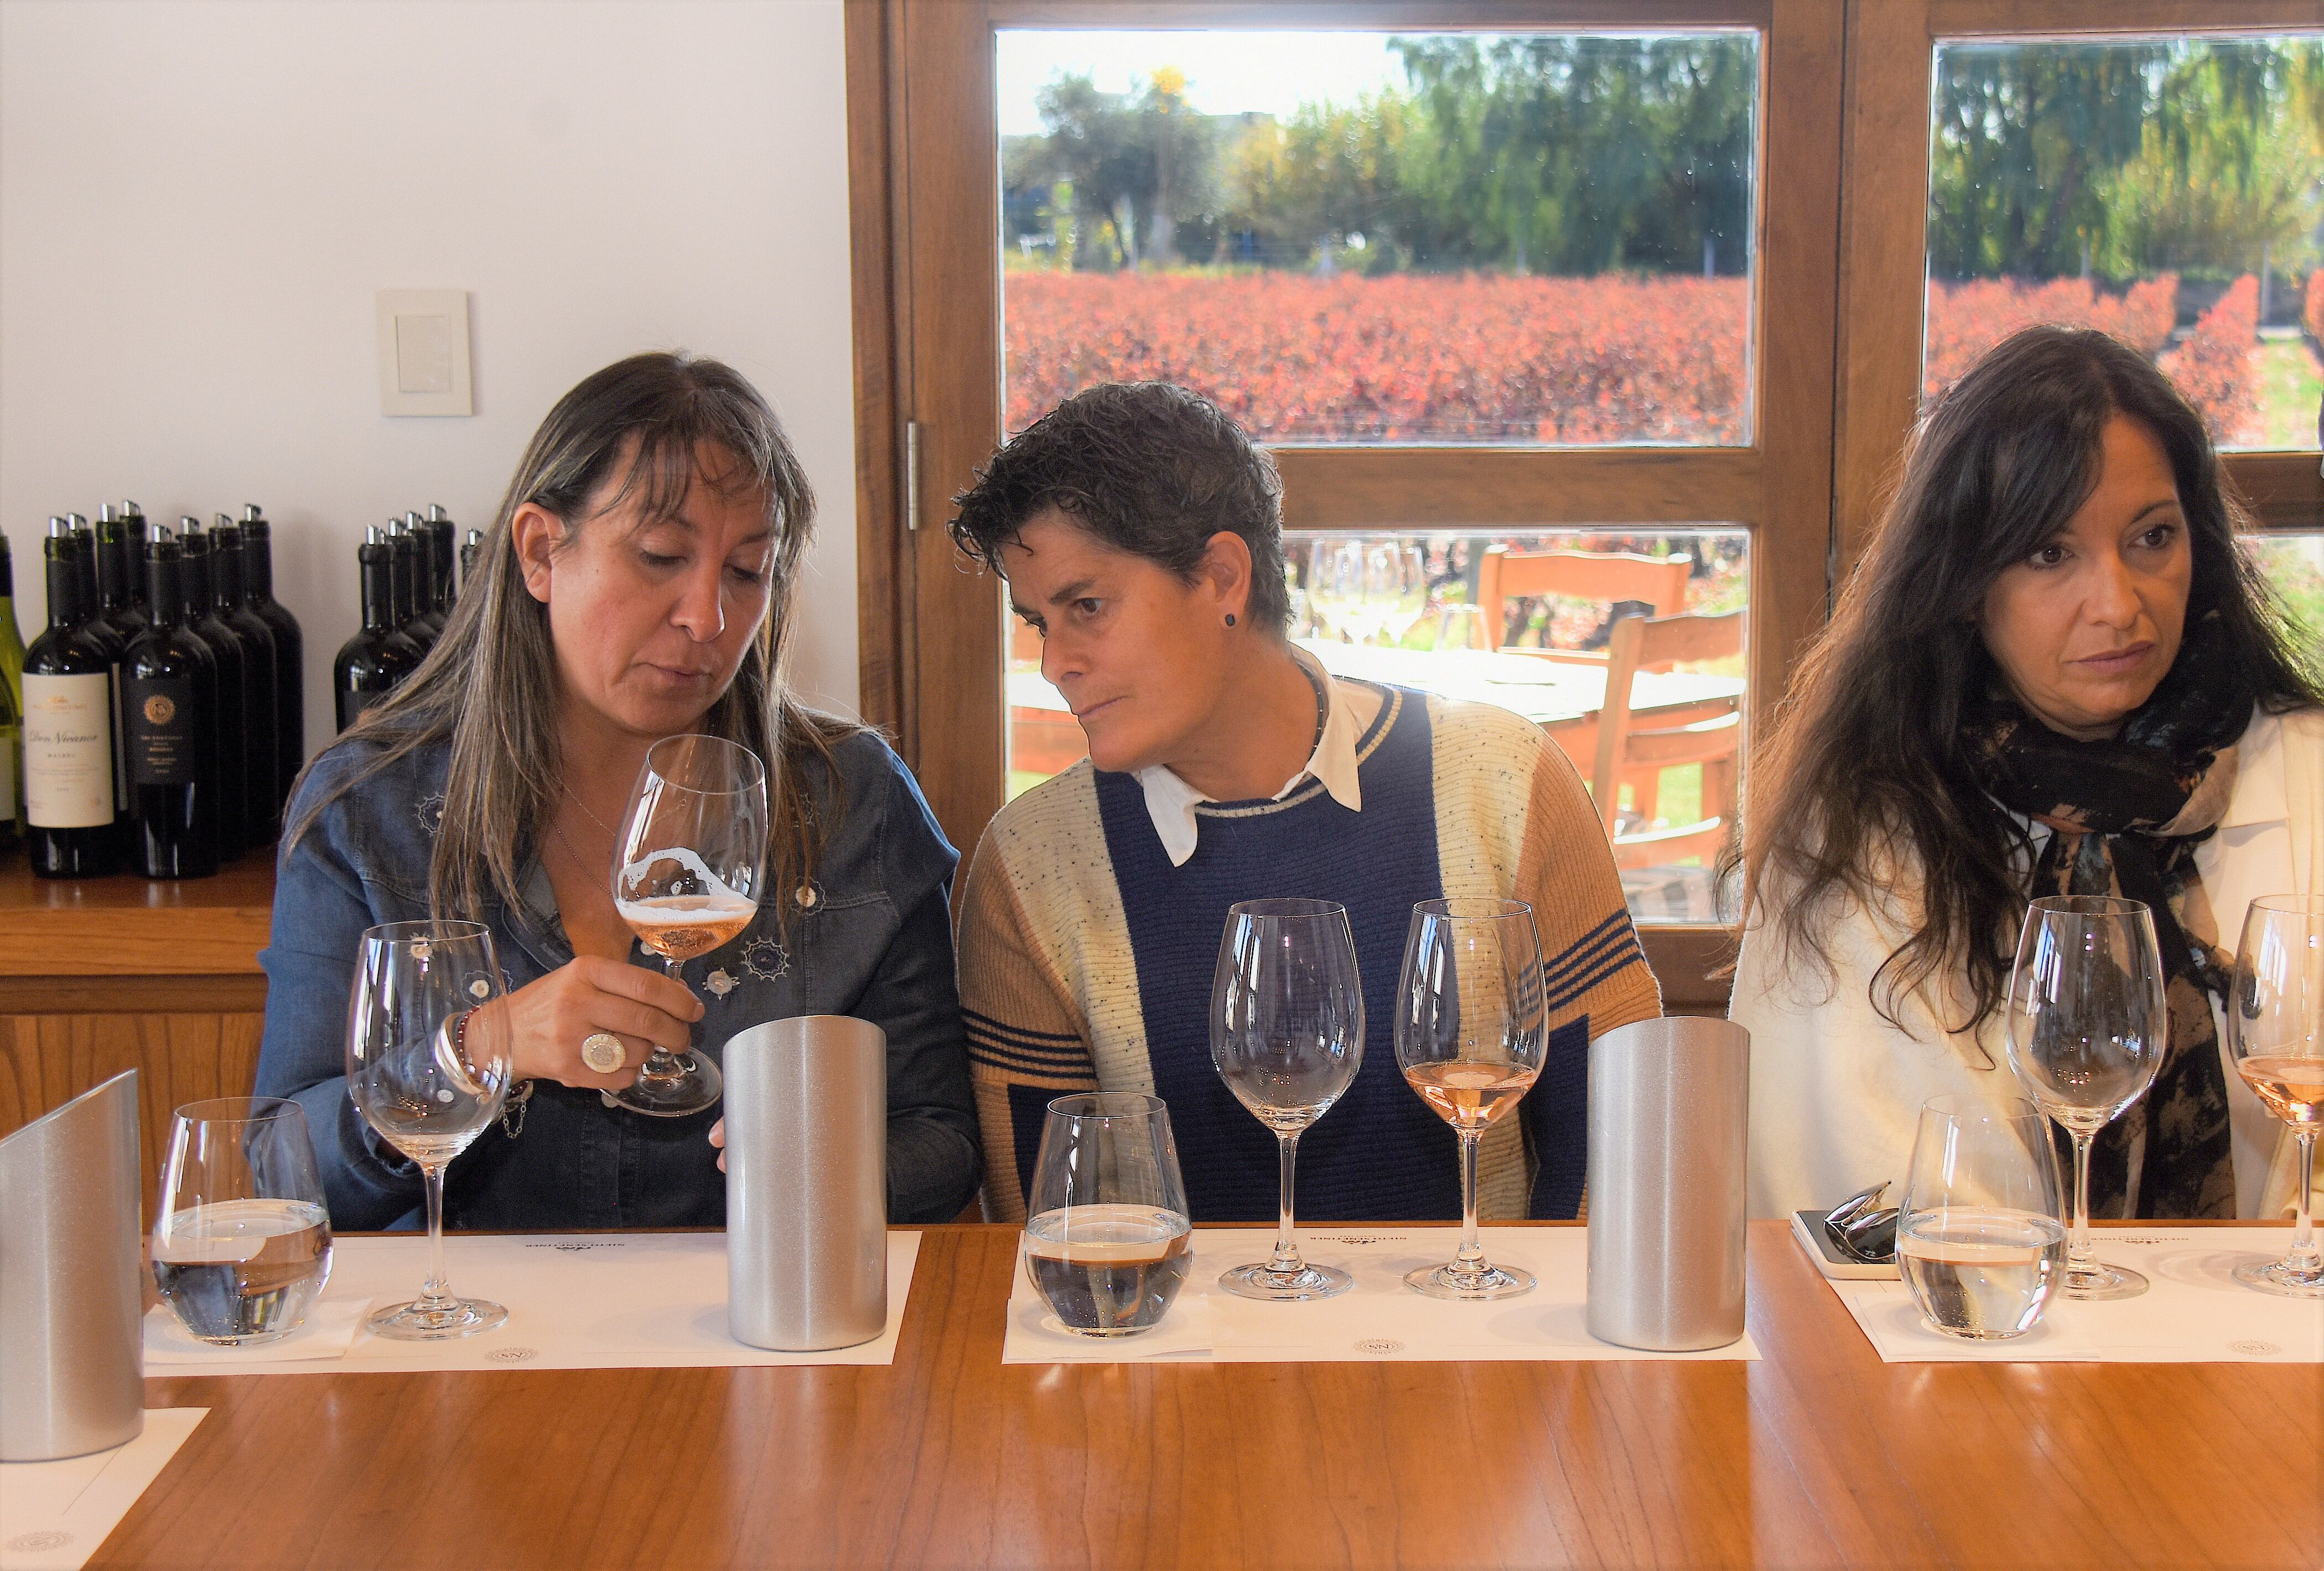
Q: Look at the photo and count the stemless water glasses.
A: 3